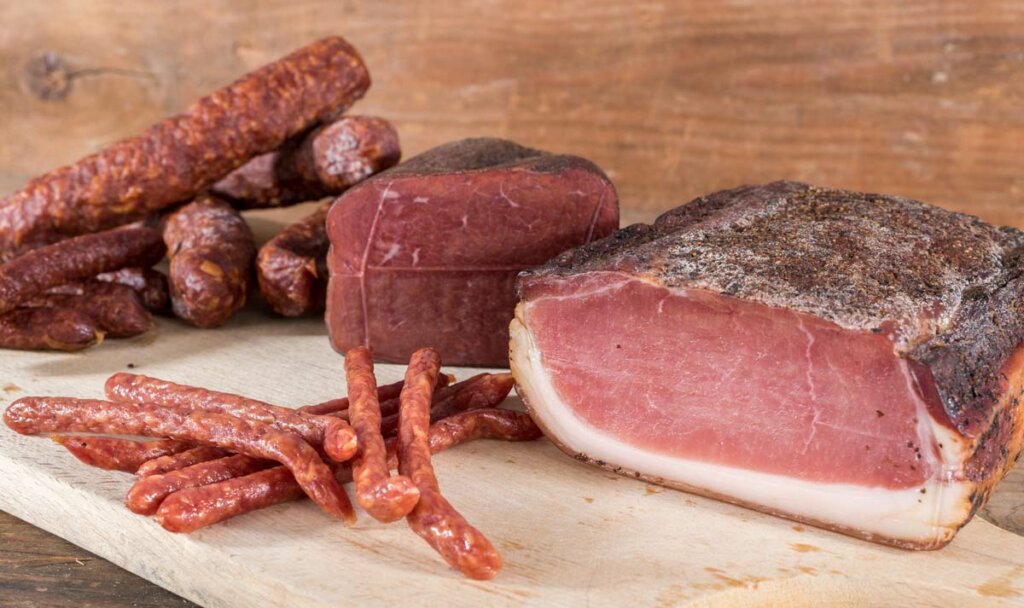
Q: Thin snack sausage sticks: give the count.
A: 8